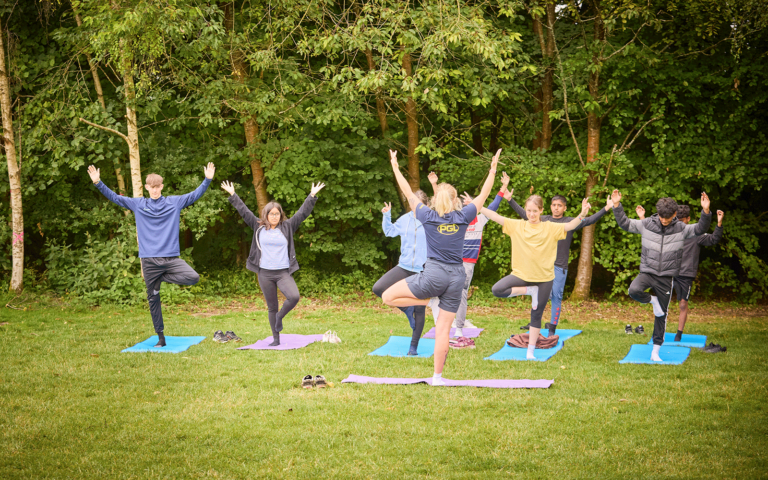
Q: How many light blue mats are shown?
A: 6